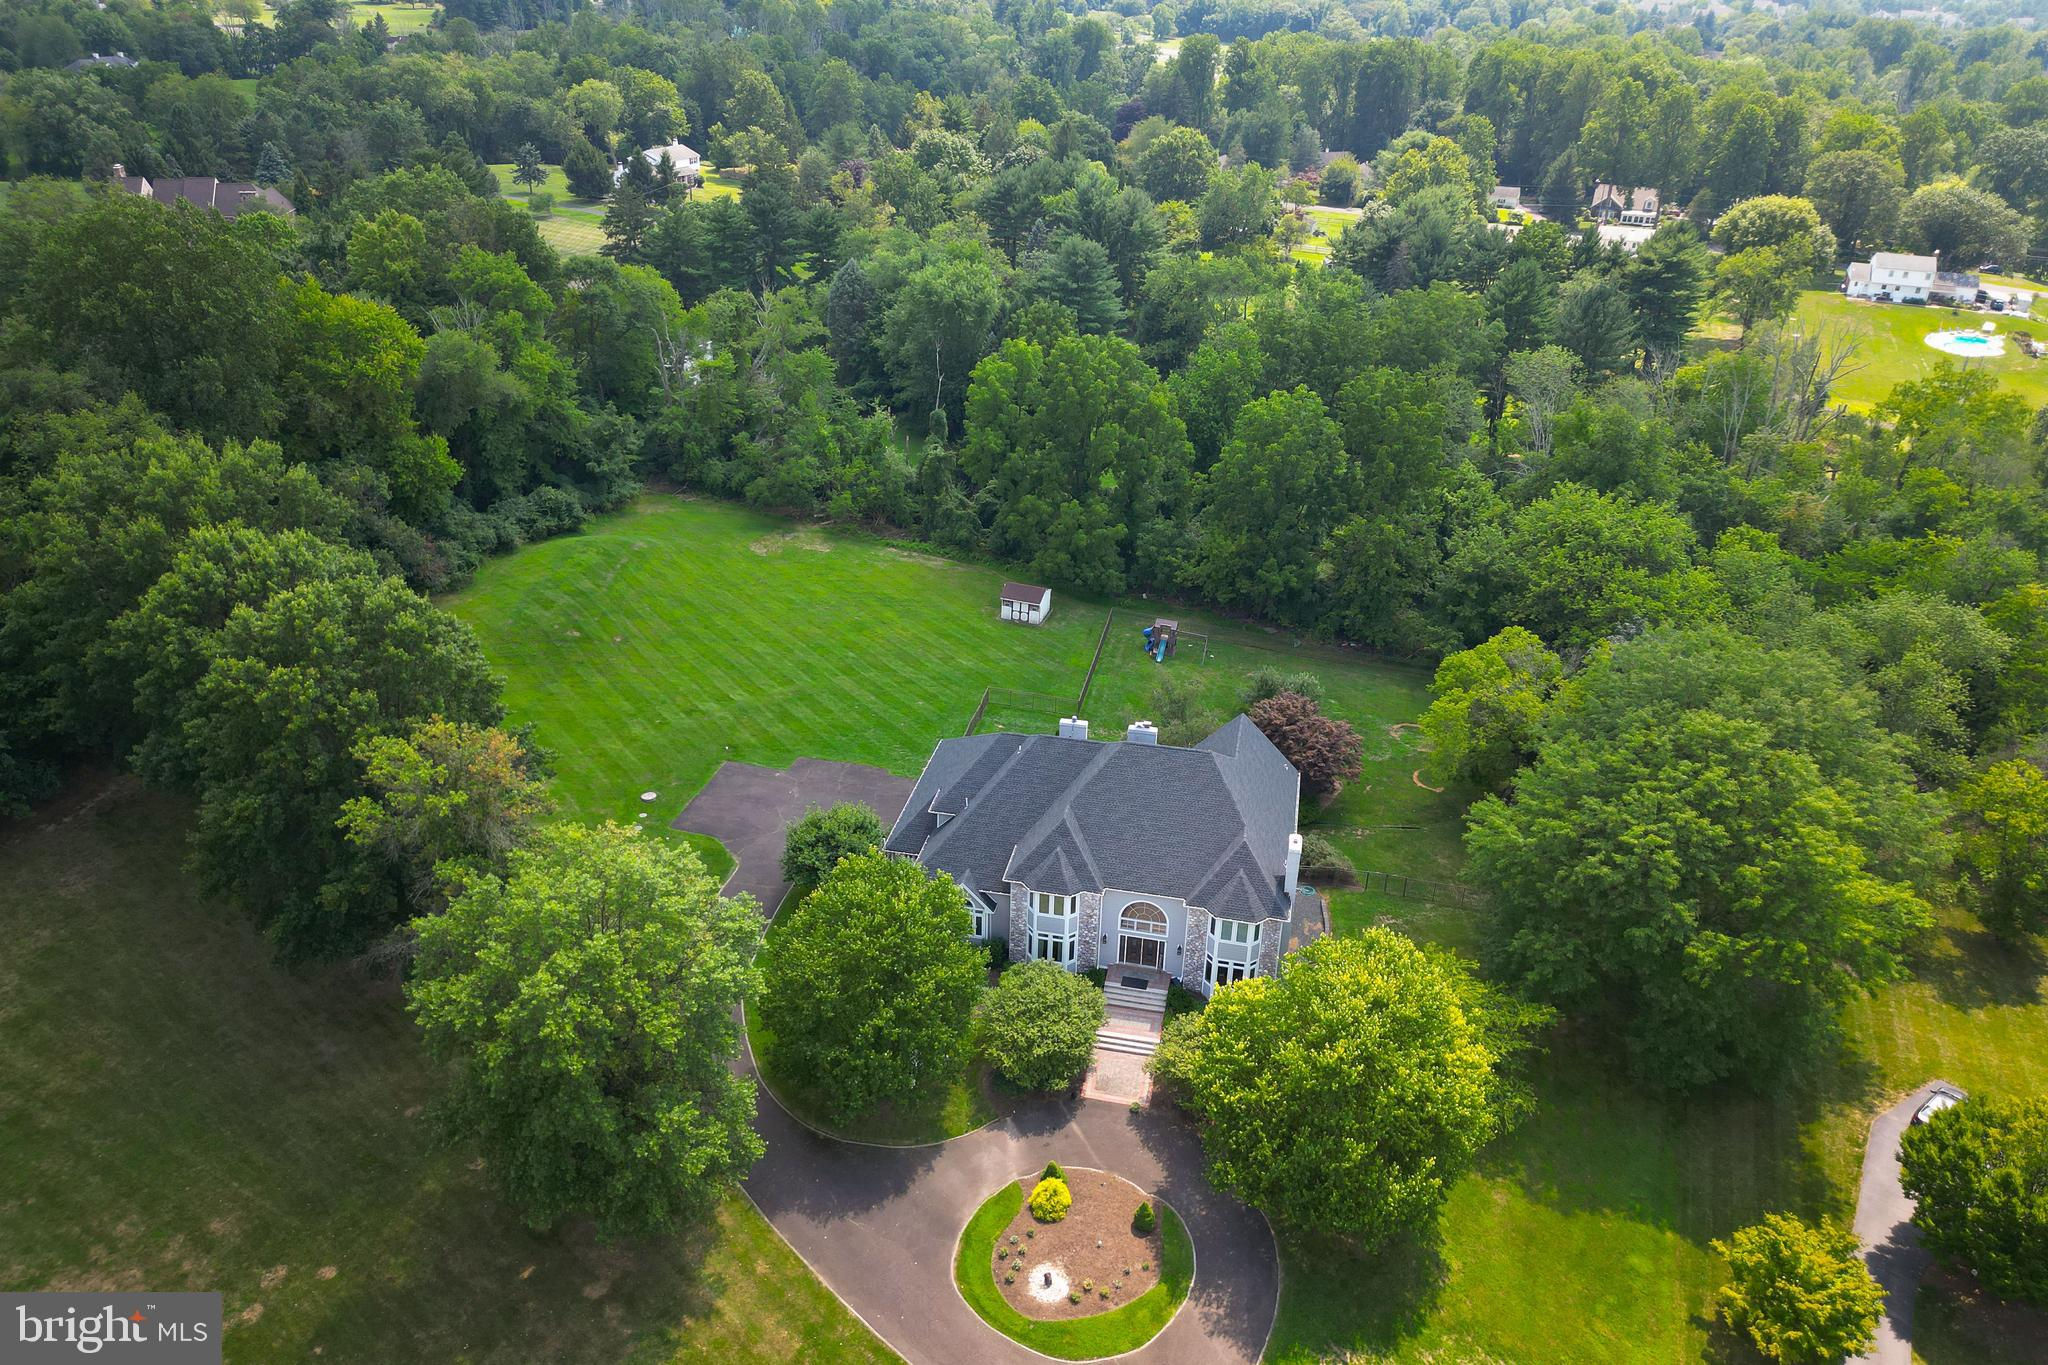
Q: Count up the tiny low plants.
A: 12